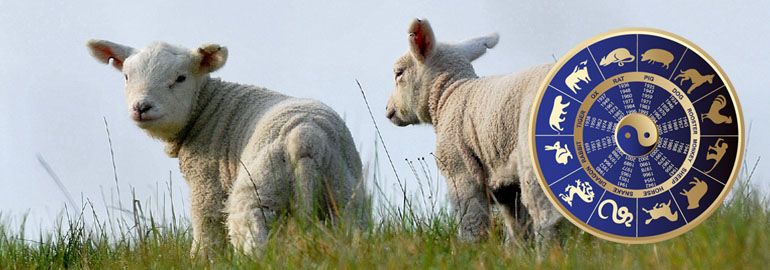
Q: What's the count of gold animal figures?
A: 12